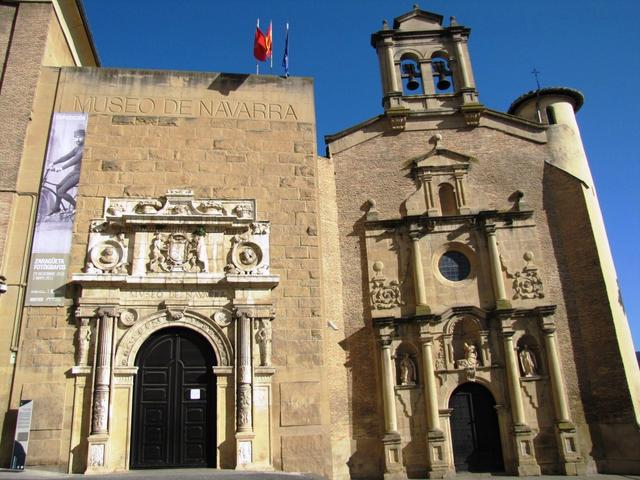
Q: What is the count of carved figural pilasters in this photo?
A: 2